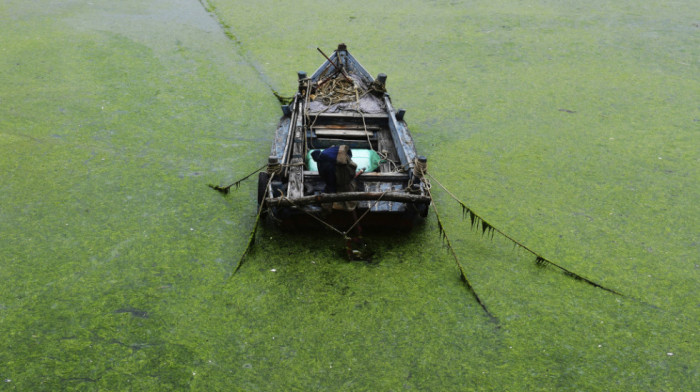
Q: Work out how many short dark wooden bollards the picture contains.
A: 6